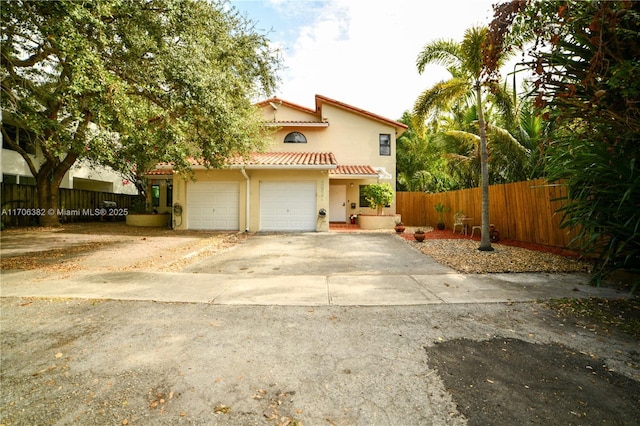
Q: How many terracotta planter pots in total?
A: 2